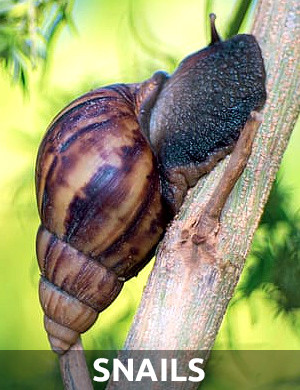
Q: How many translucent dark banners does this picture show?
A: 1